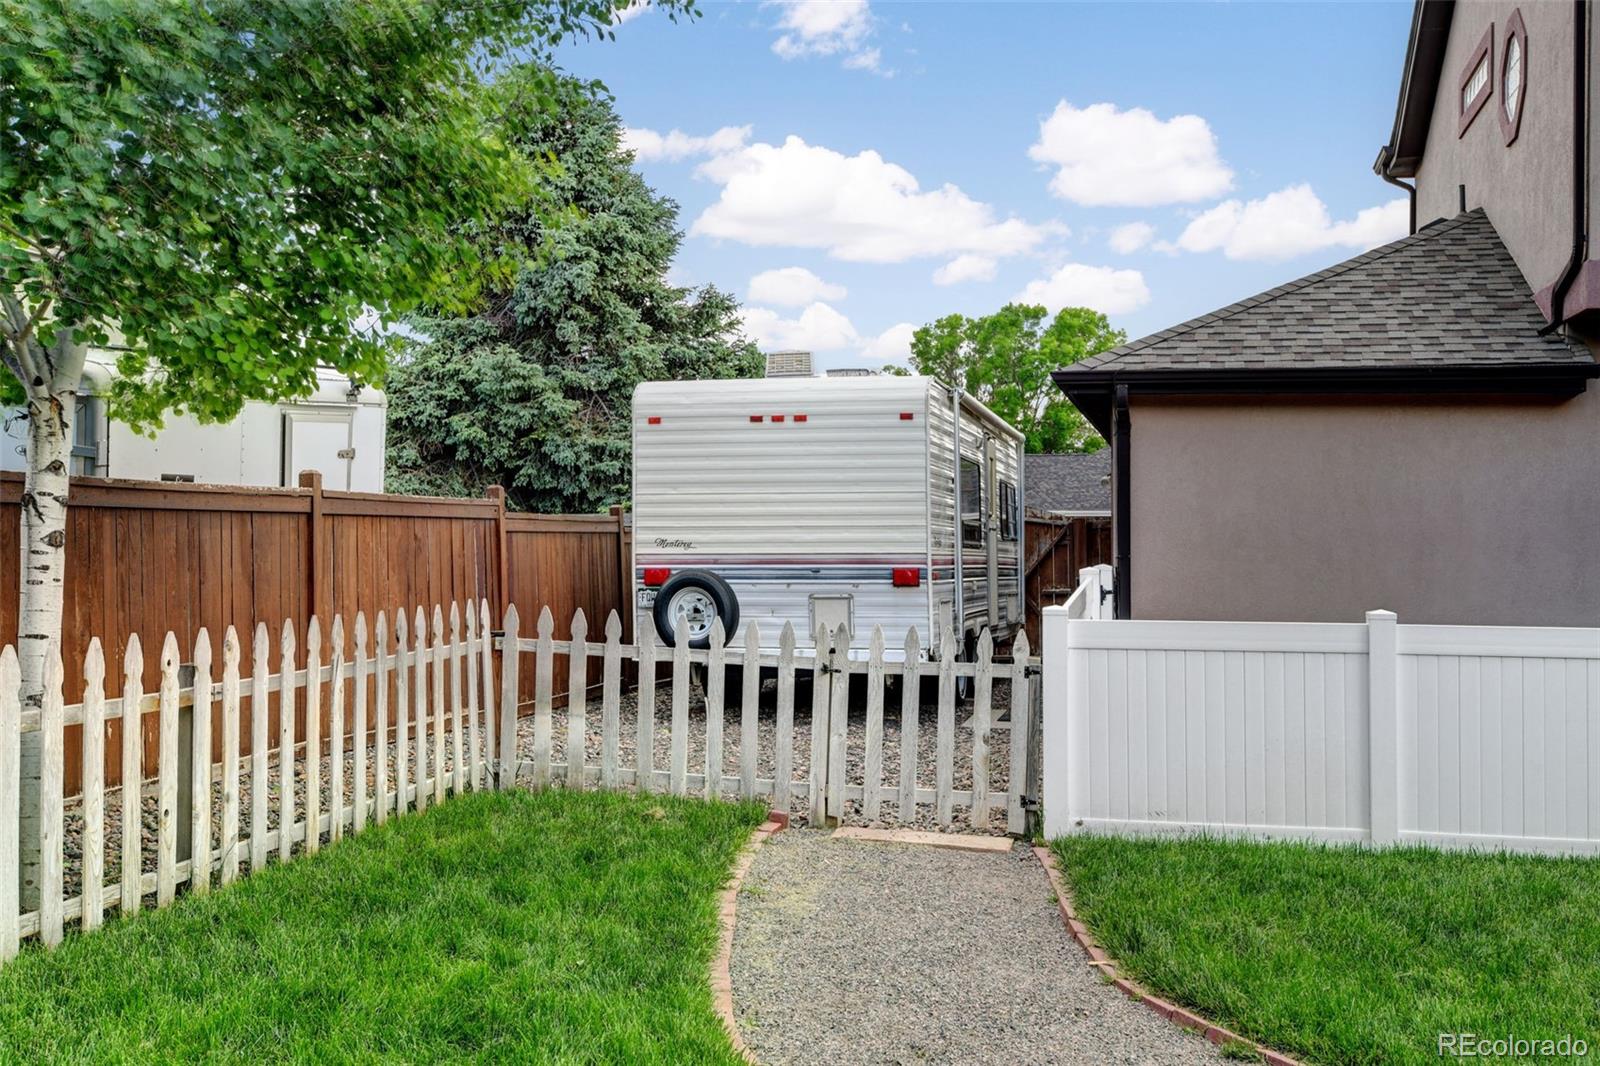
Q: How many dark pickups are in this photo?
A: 0